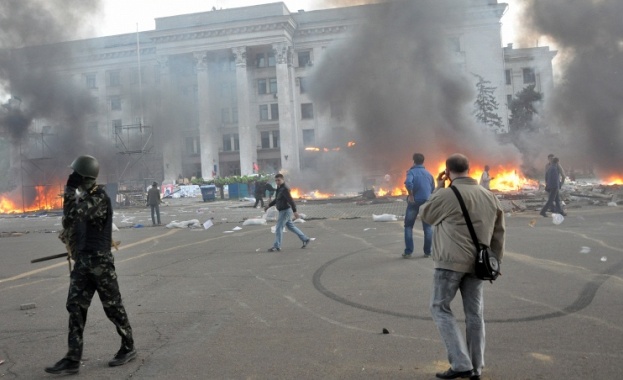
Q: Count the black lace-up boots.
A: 2